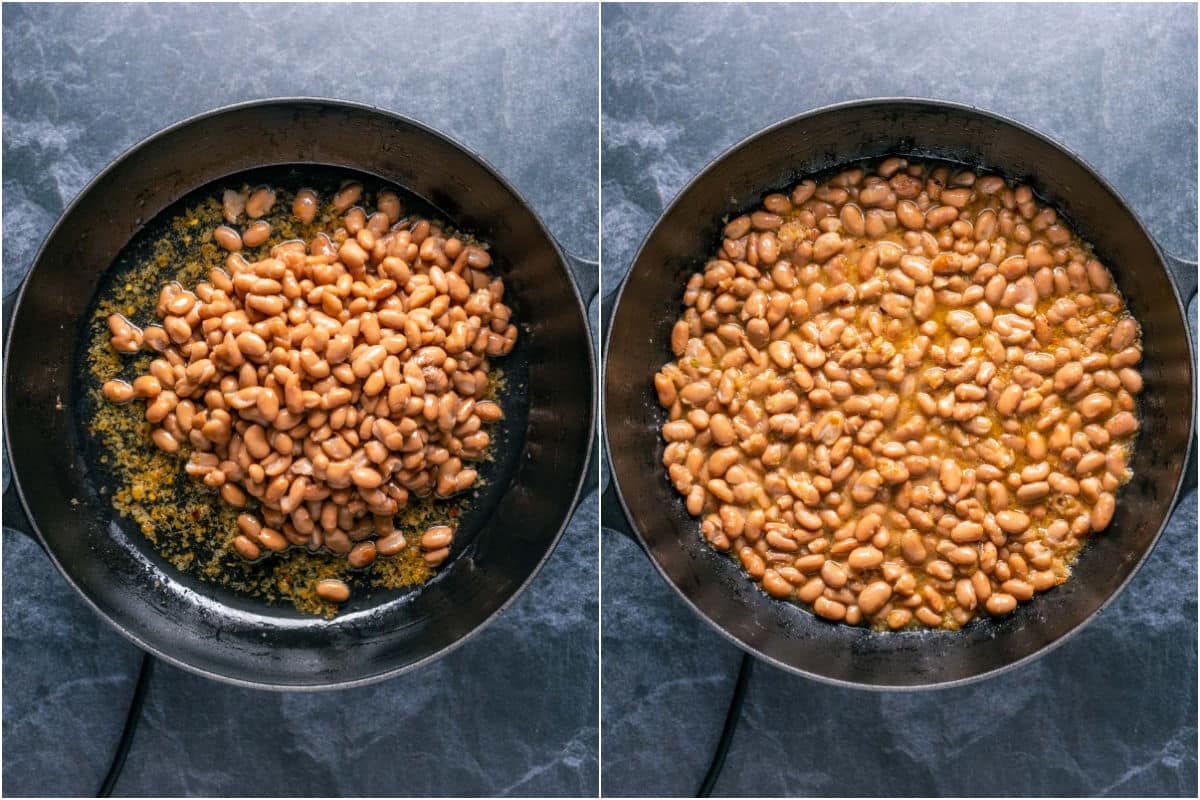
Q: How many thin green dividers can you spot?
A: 0